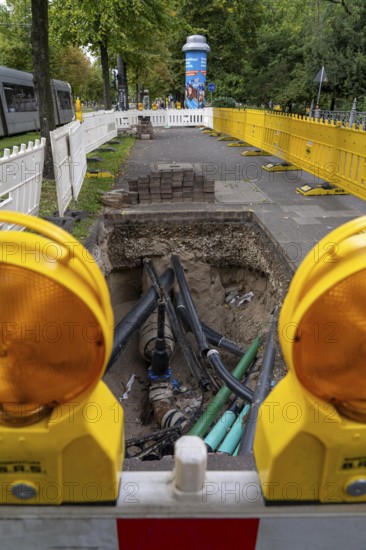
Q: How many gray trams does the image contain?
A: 1